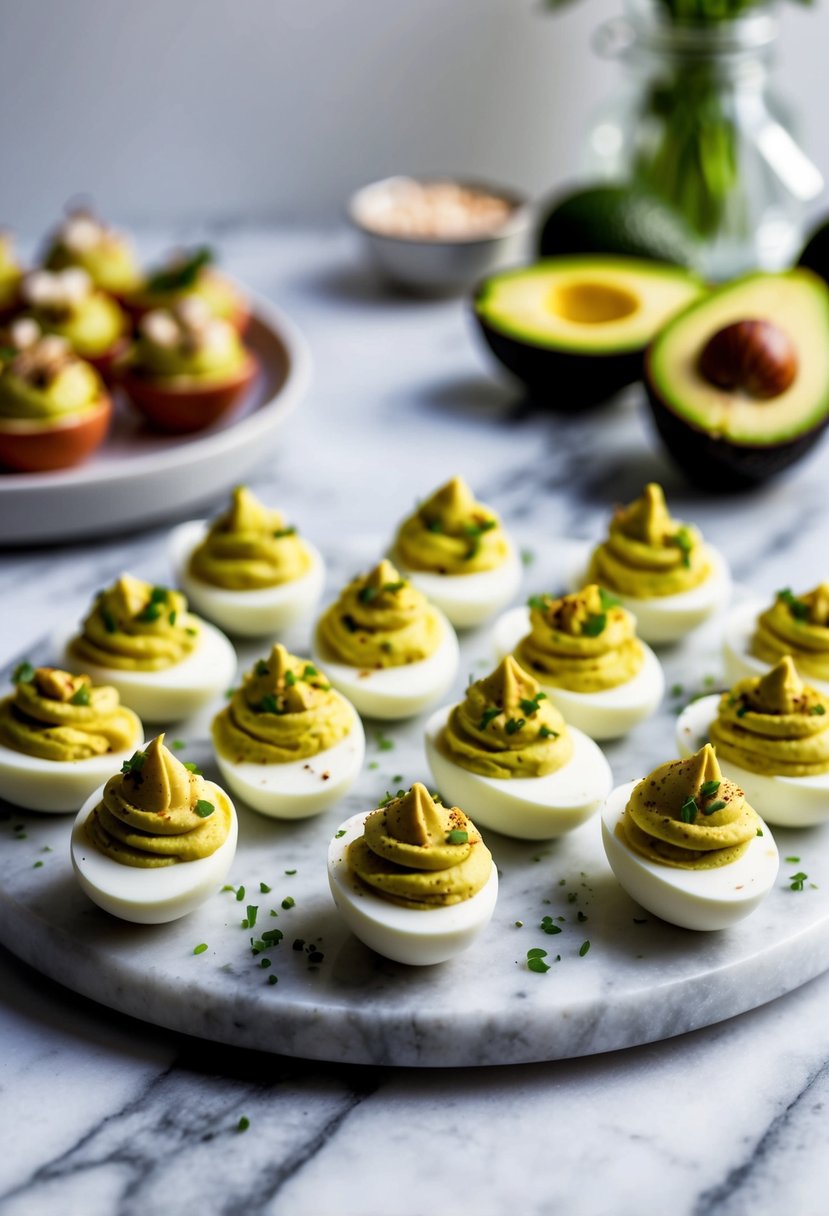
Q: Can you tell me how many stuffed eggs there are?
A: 14